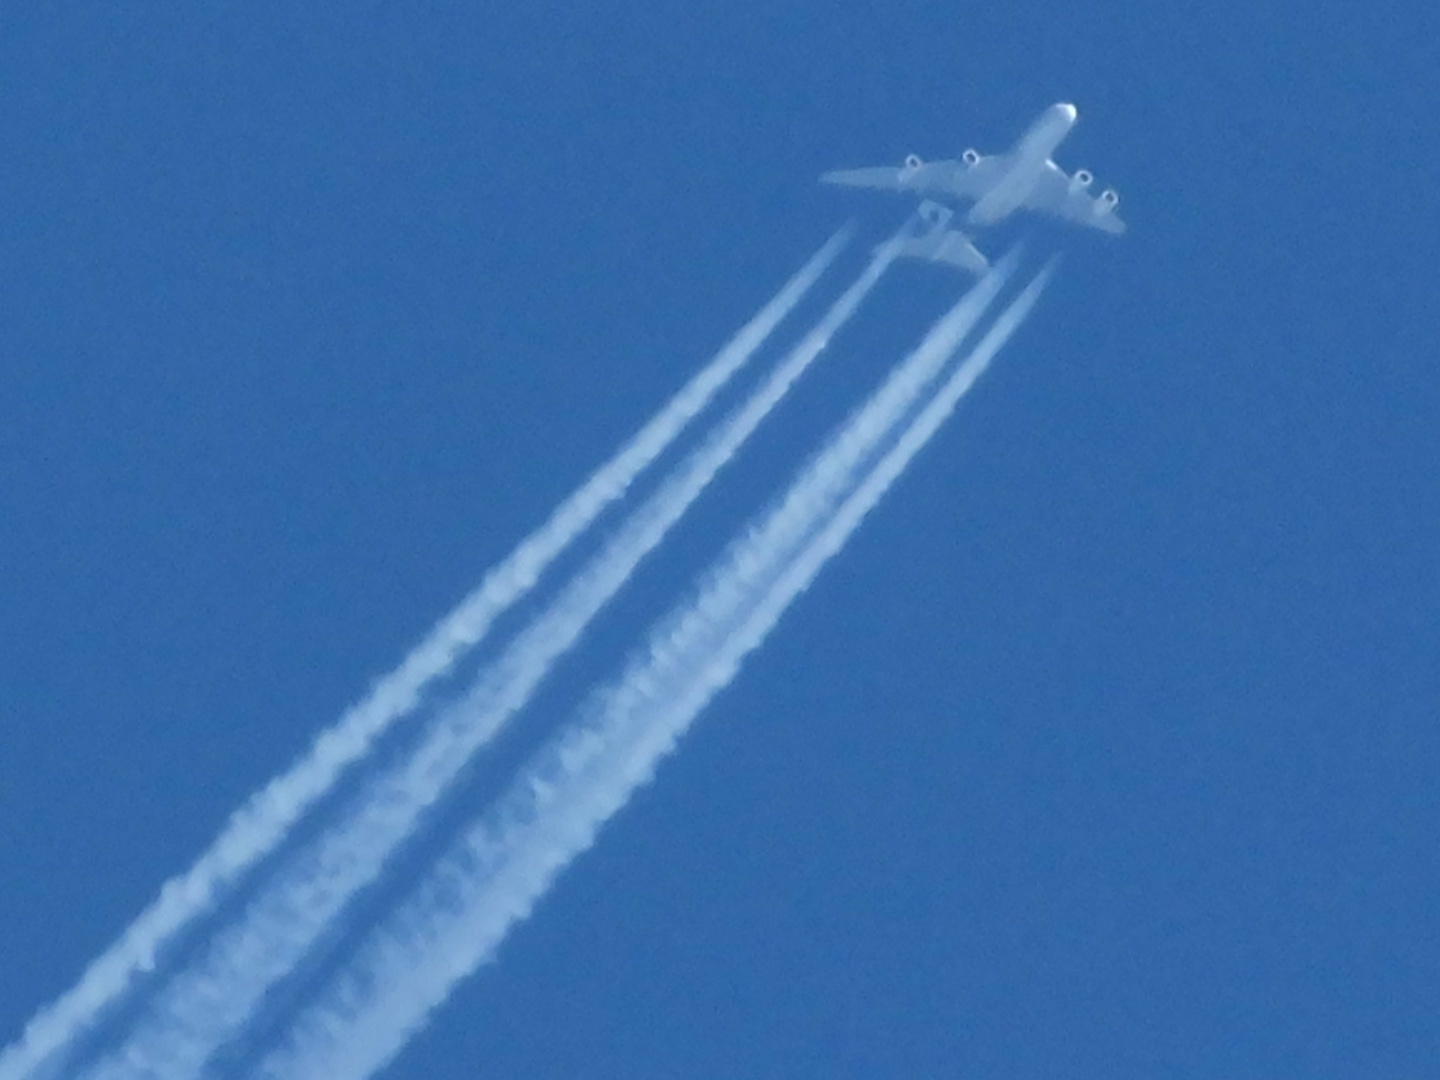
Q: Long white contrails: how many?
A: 4